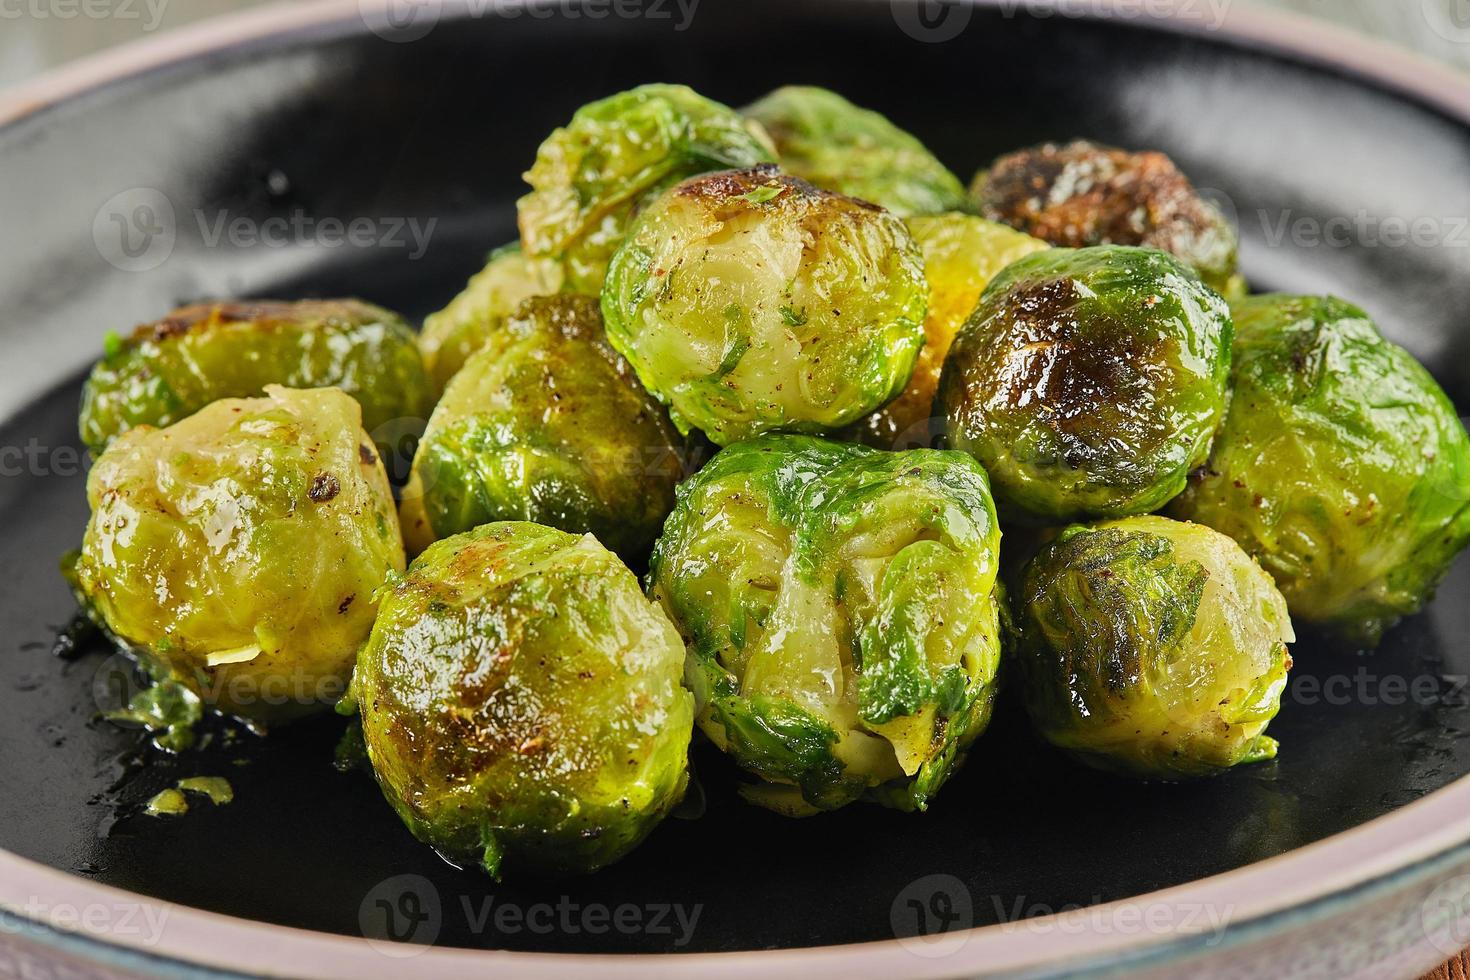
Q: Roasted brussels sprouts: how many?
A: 14